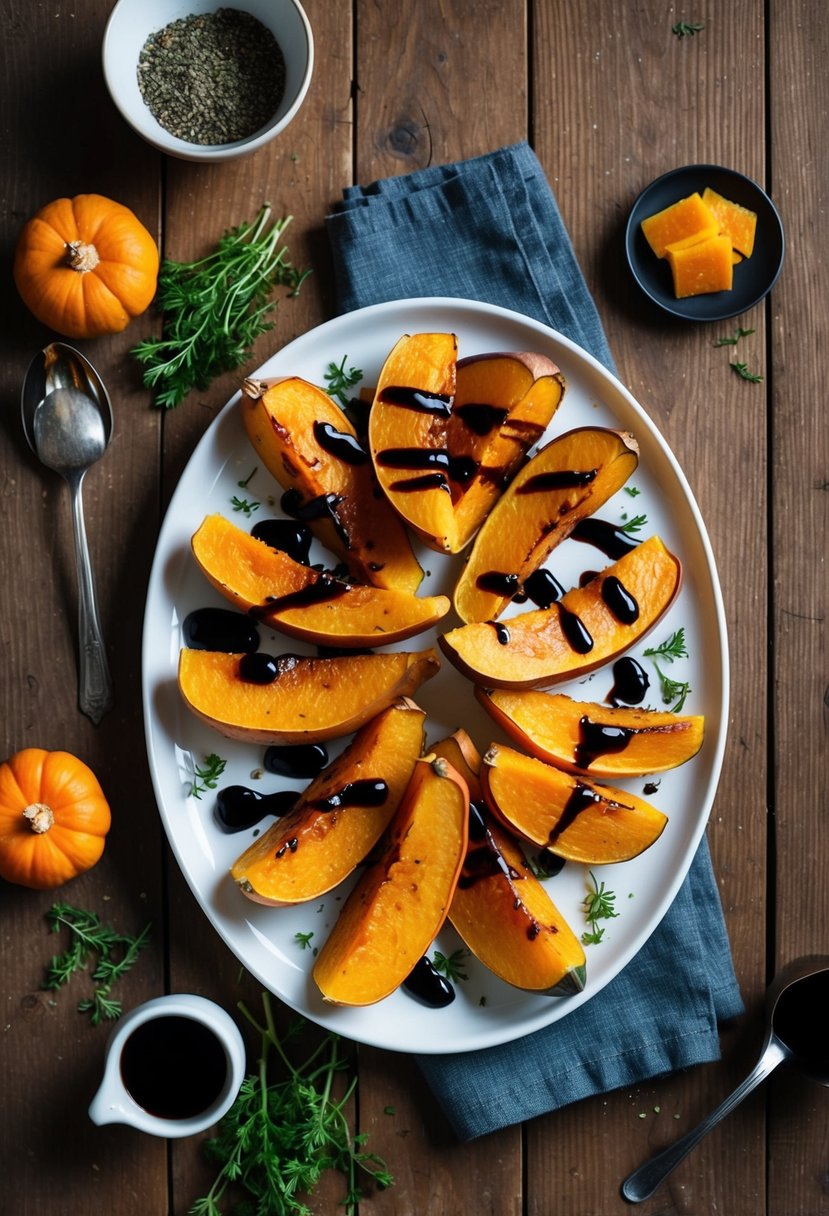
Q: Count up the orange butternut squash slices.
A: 12